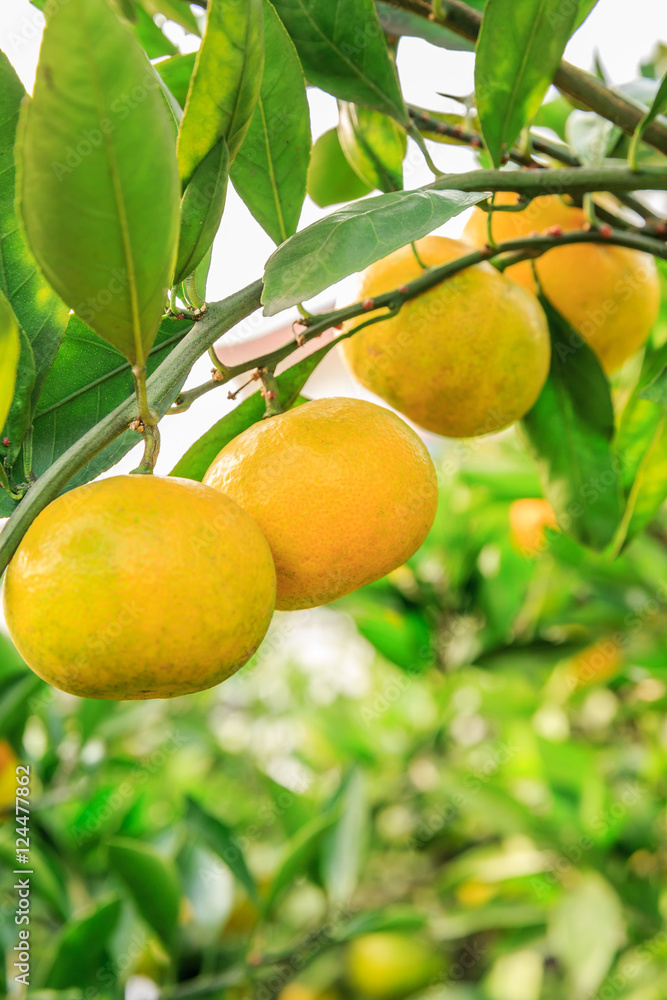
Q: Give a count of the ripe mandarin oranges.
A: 4